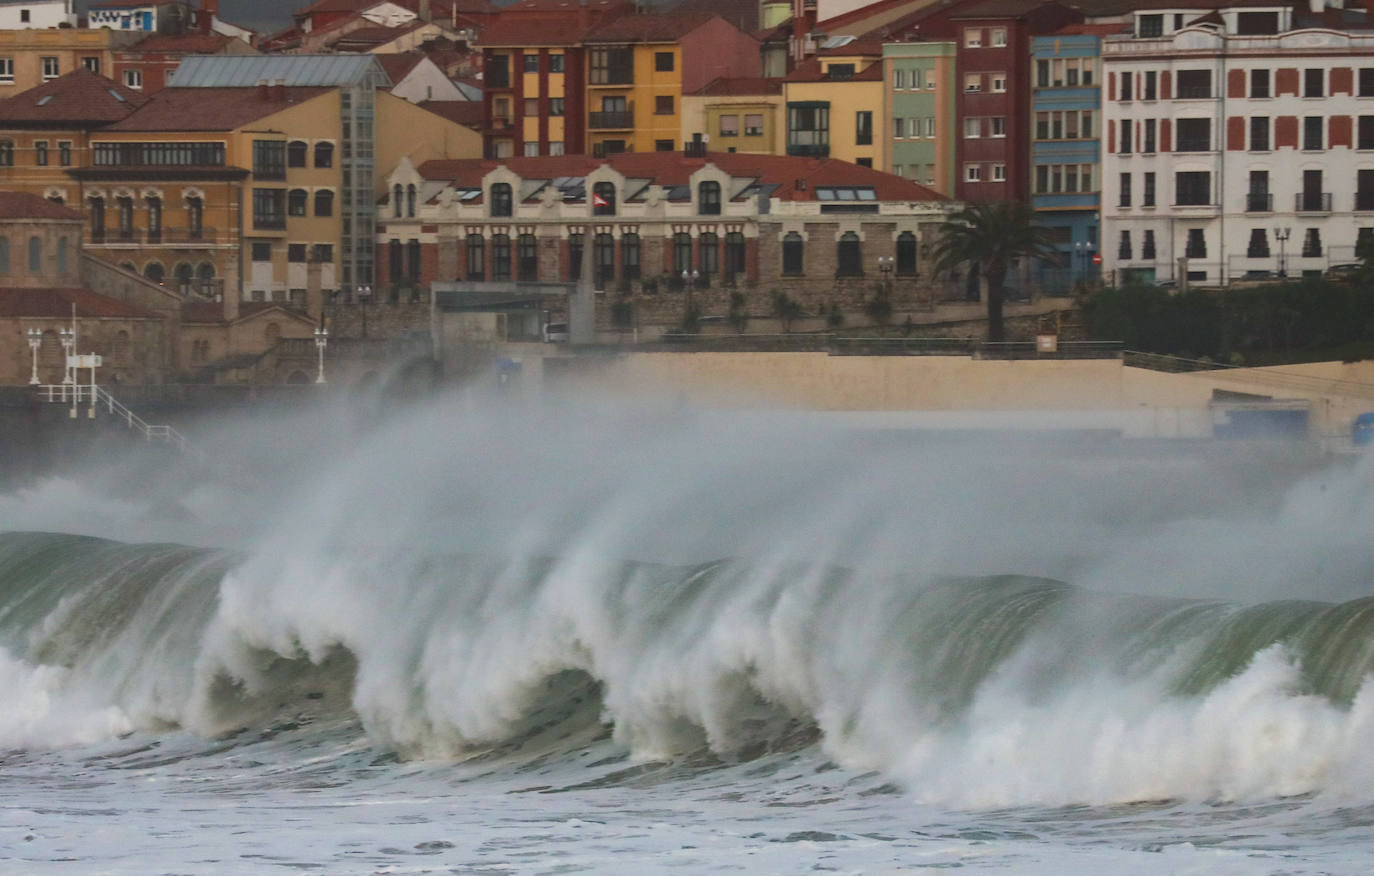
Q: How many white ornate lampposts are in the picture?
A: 3